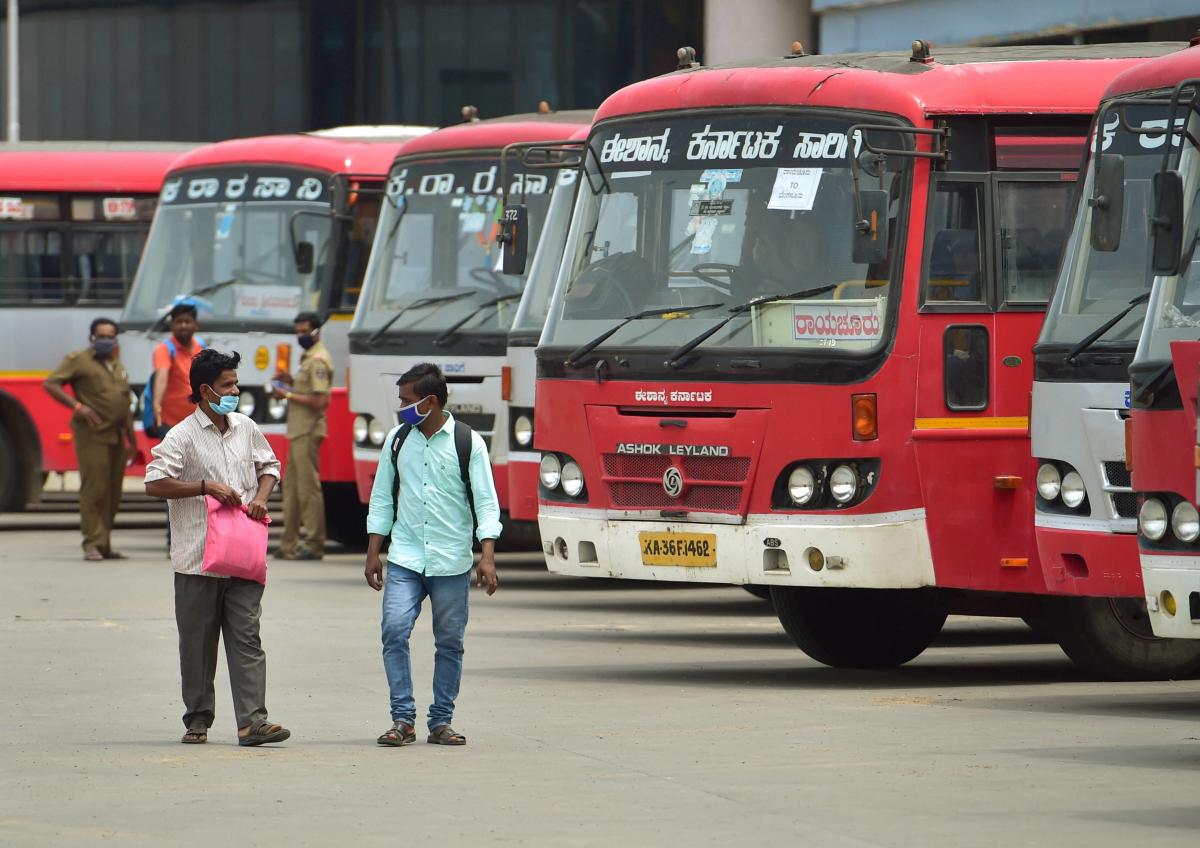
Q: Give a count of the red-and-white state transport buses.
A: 7